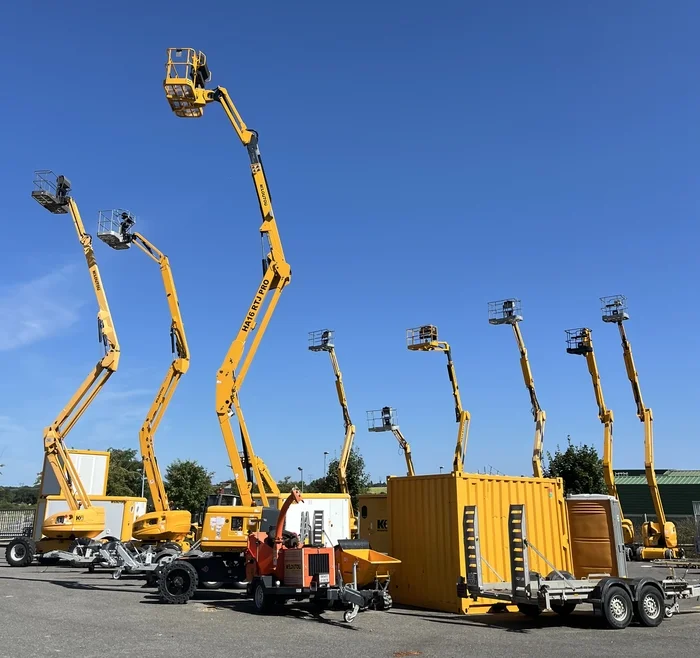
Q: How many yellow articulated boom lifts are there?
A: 9